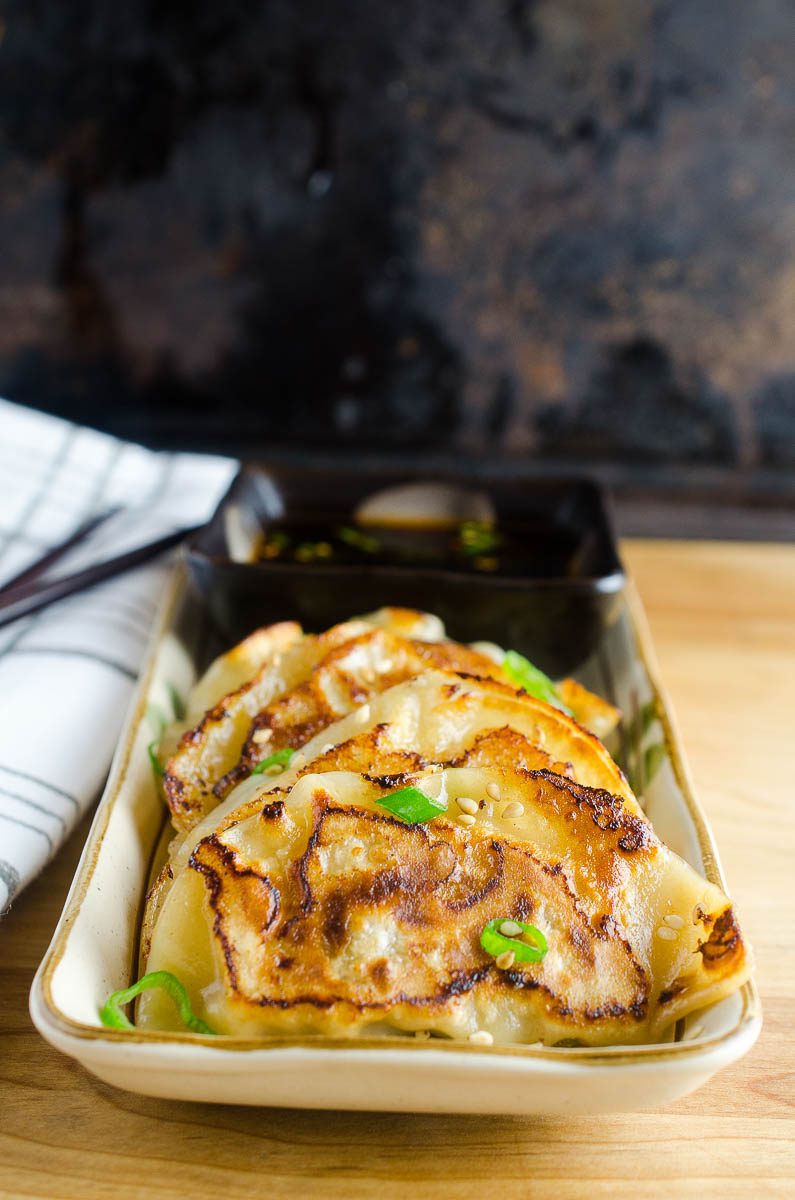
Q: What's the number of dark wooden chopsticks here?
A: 2